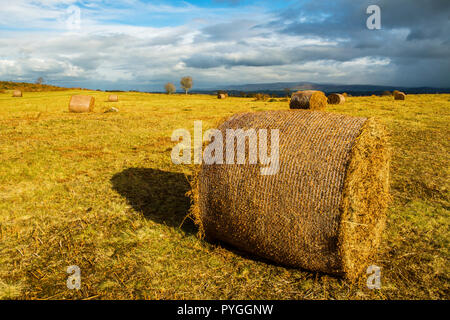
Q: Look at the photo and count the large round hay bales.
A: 8